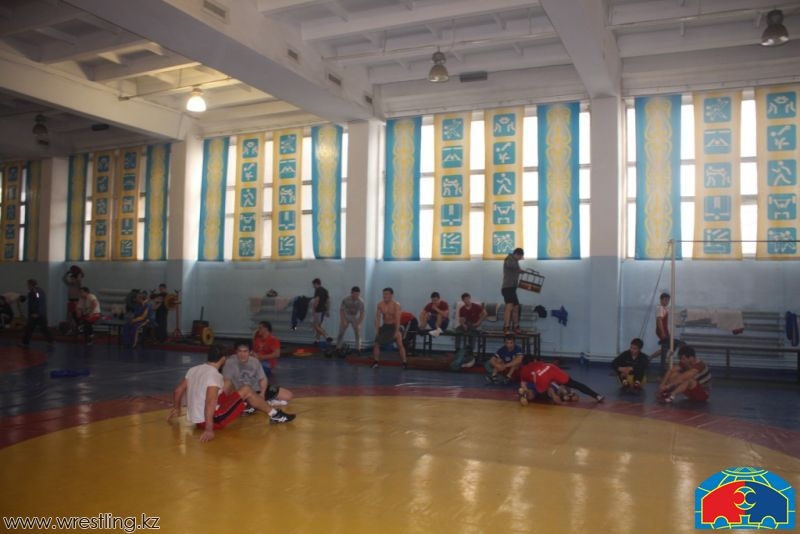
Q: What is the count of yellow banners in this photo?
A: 9